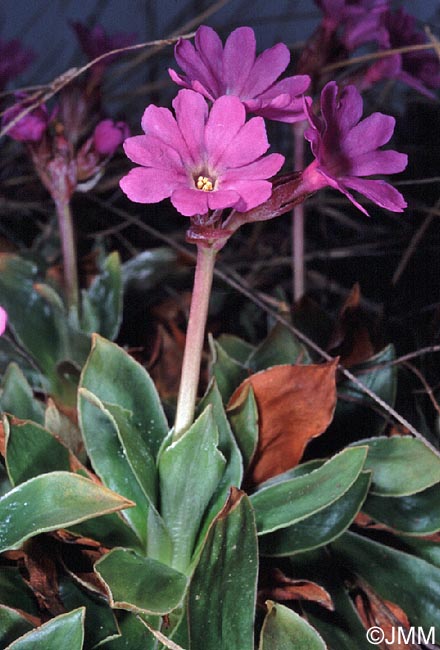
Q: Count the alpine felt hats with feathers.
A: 0